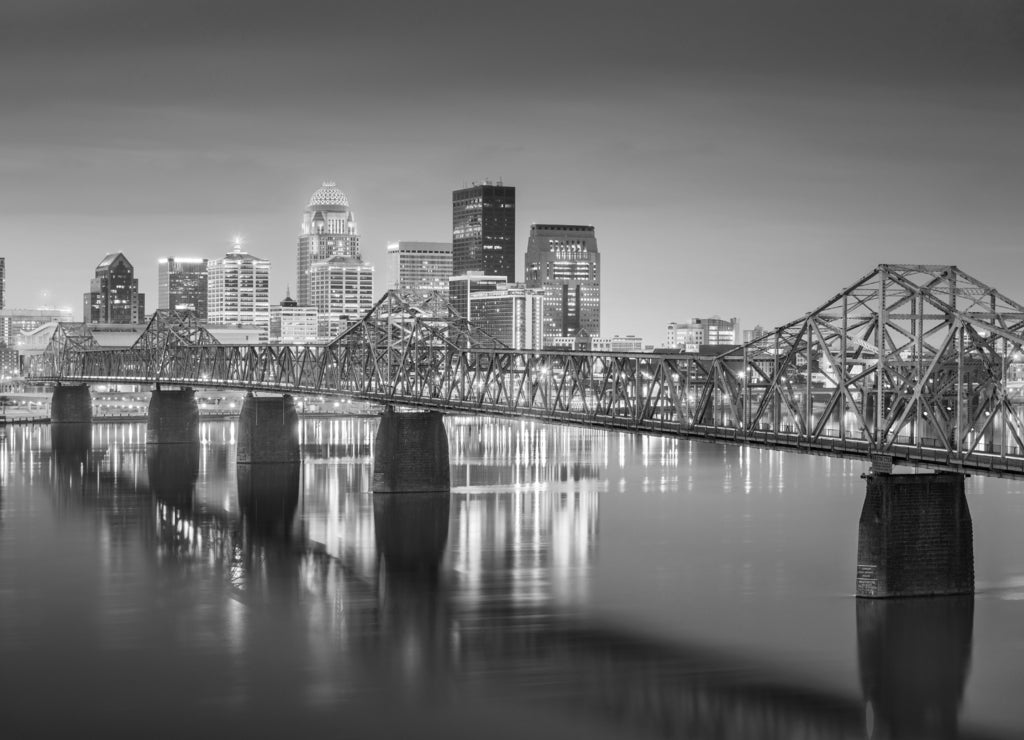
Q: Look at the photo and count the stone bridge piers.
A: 5